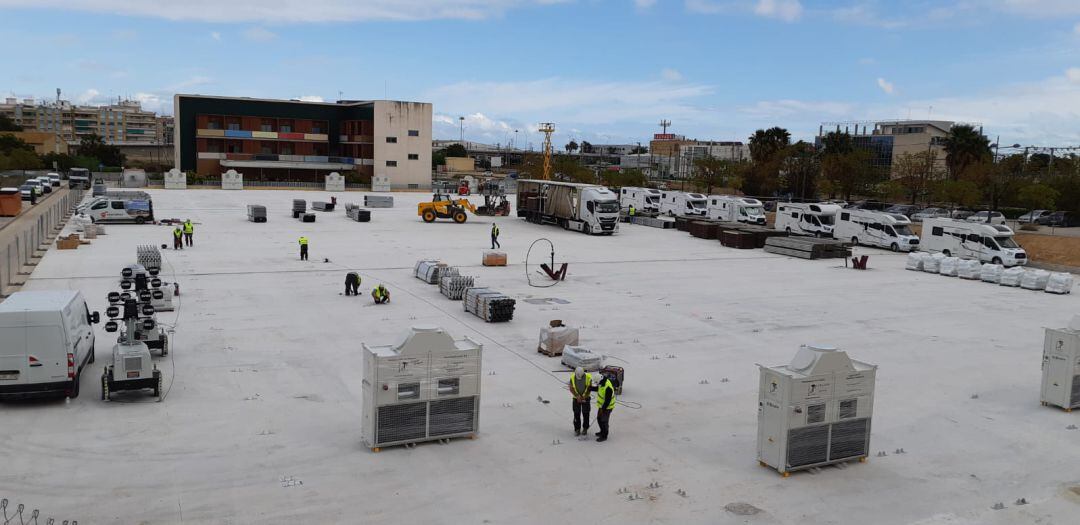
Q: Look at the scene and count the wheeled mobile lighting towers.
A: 2